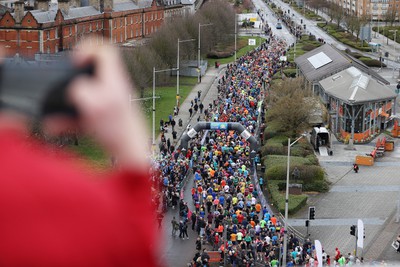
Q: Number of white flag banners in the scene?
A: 2